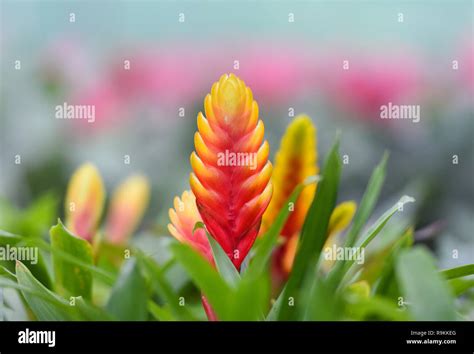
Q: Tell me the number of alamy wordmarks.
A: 6